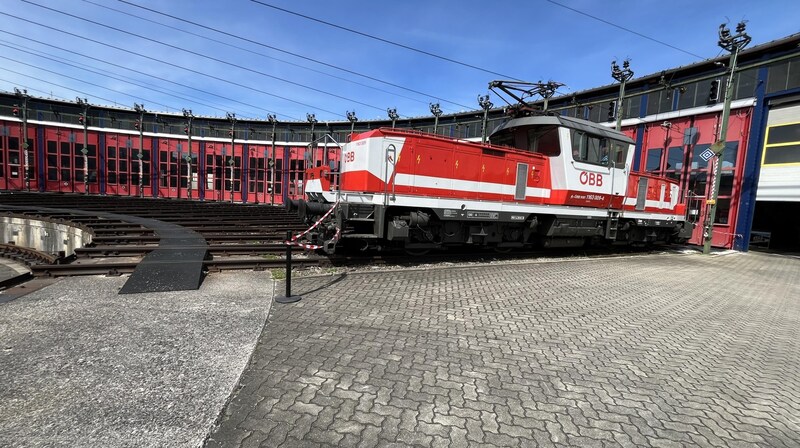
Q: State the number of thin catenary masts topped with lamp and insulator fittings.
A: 14